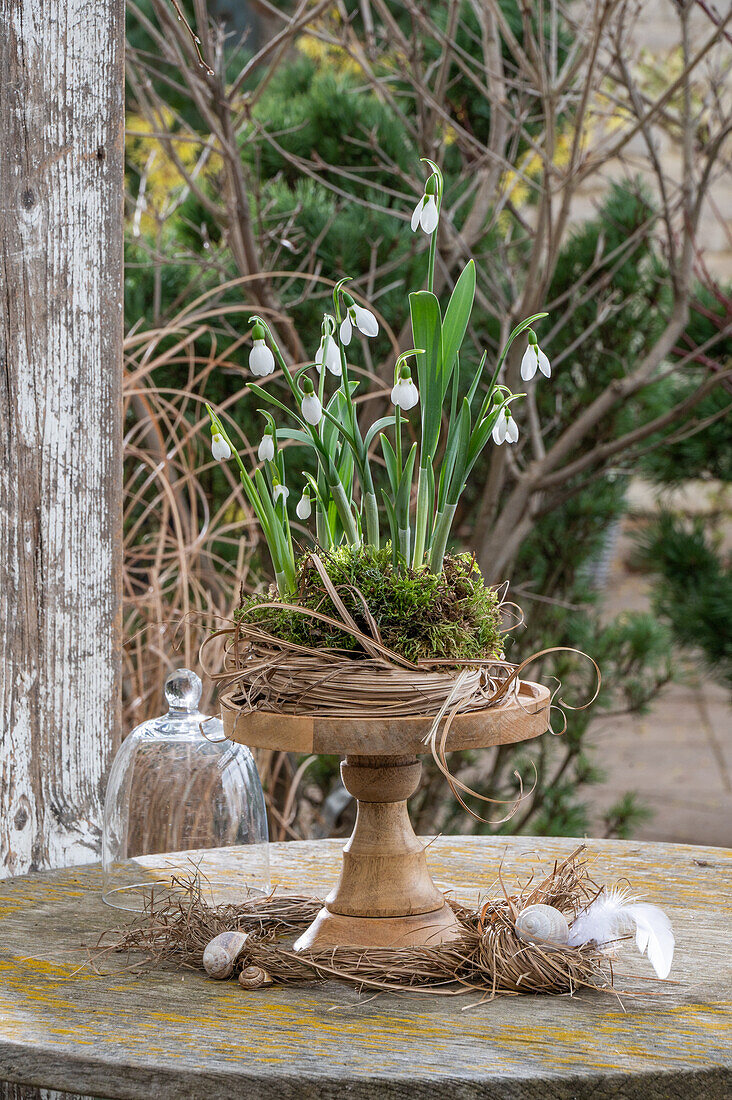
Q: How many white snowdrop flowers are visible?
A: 13